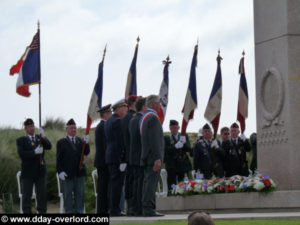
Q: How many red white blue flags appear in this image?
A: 7